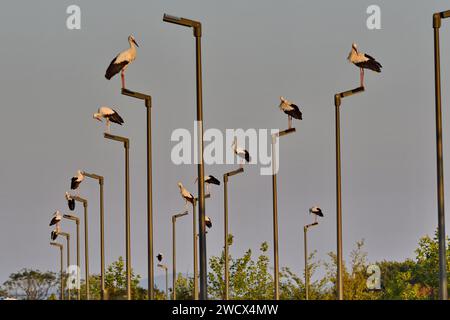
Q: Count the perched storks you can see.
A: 14